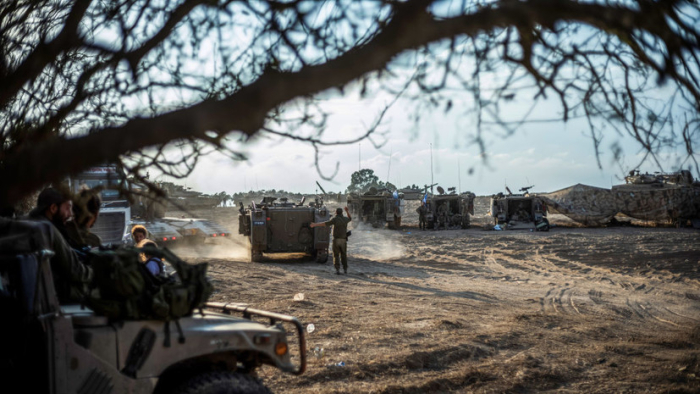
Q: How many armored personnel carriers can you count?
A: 4